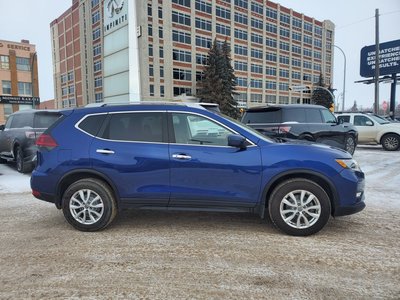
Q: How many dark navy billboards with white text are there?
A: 1